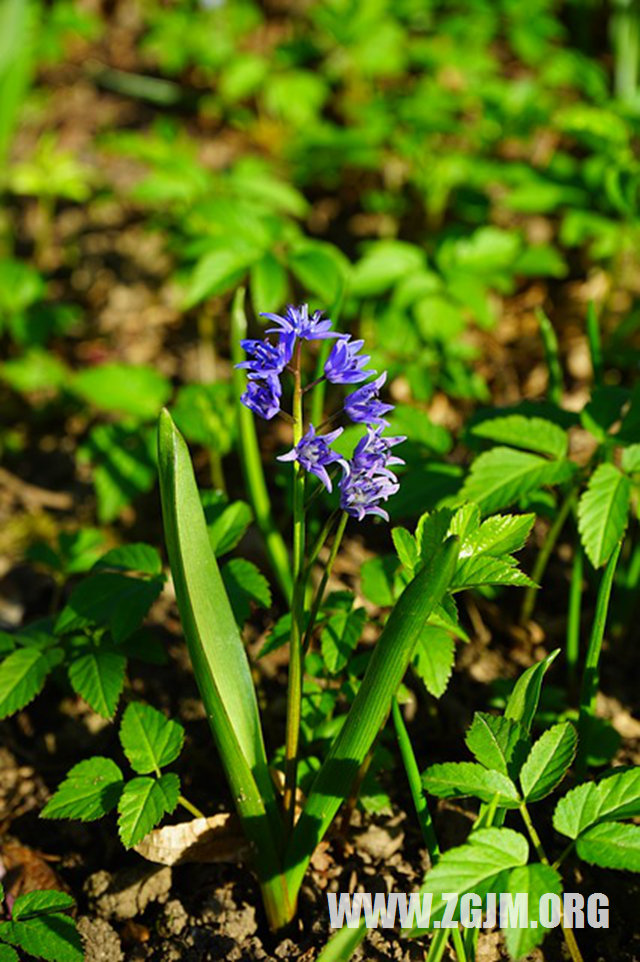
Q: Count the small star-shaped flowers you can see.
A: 8